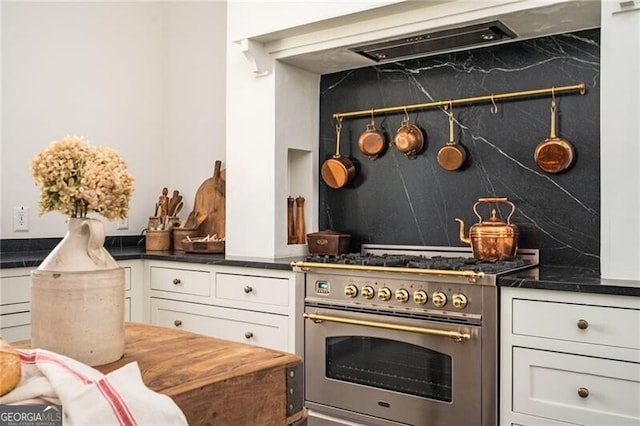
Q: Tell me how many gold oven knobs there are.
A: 7